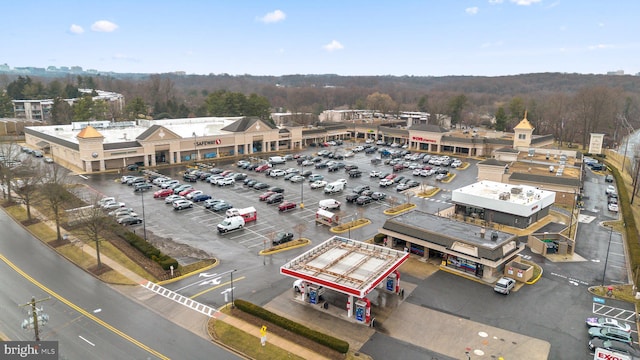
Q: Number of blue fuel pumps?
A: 3